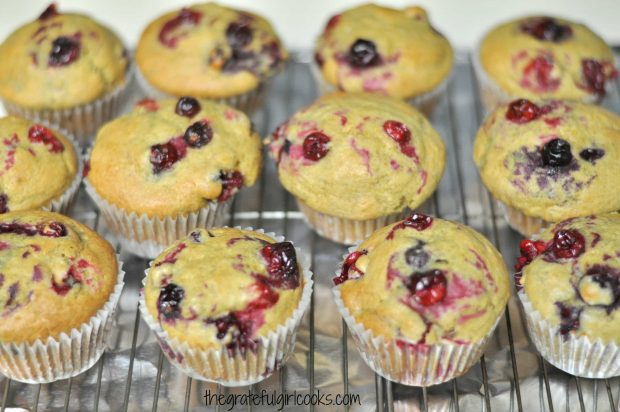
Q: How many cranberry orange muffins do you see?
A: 12